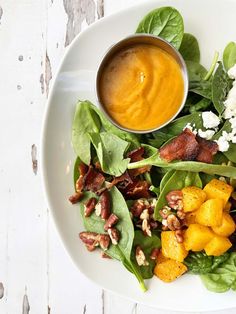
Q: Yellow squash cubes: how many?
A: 8